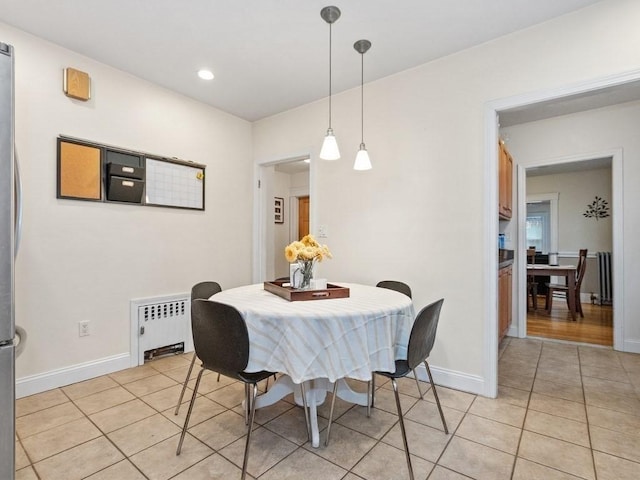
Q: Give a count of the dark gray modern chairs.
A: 4